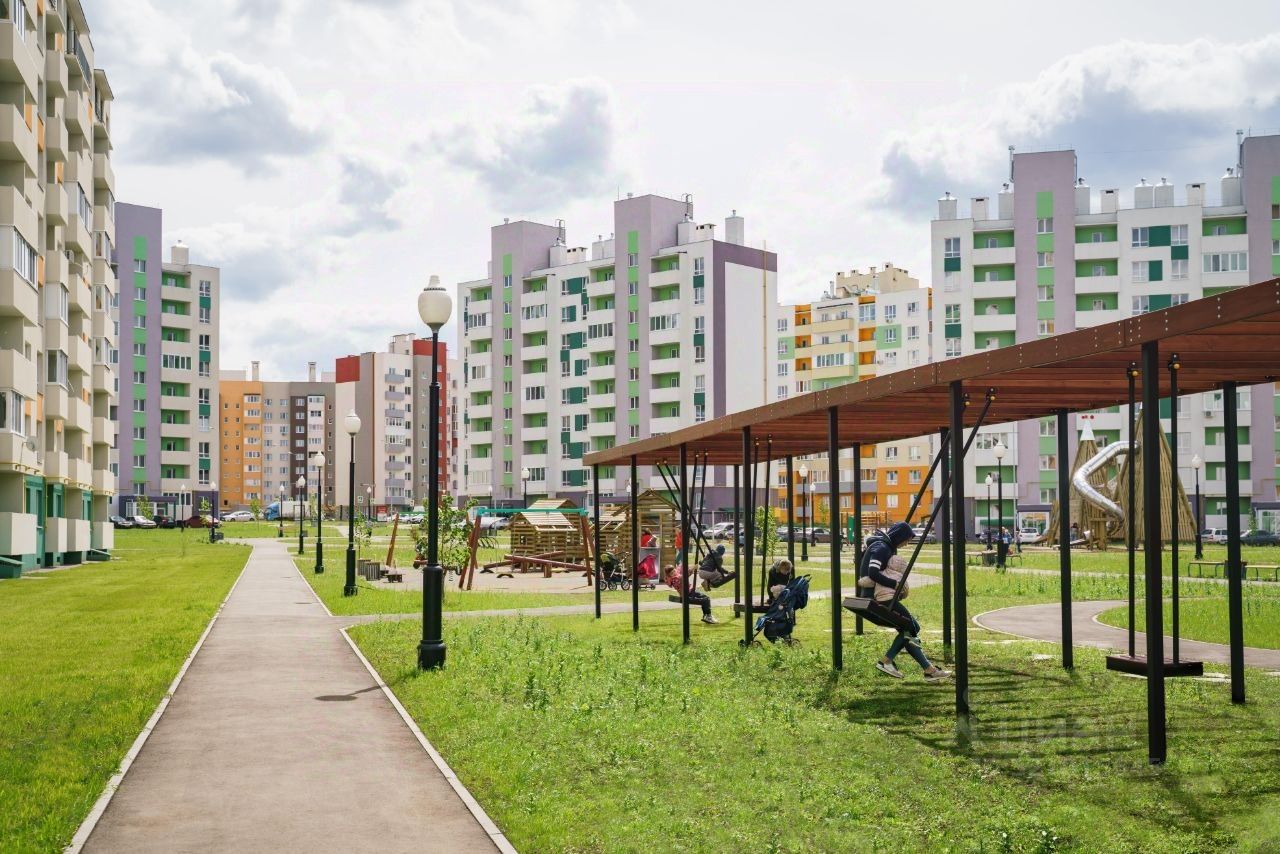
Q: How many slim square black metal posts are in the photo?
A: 13